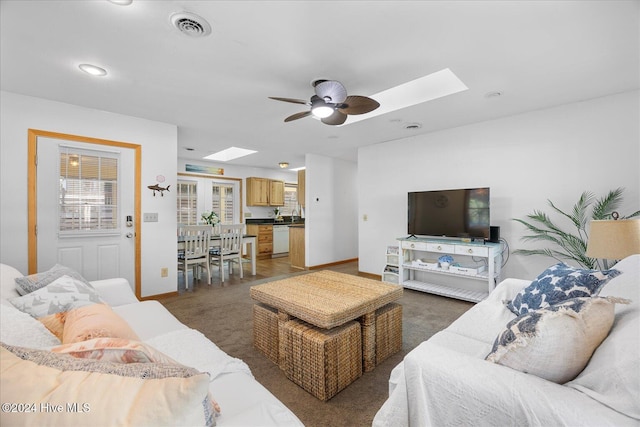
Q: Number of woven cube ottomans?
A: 3